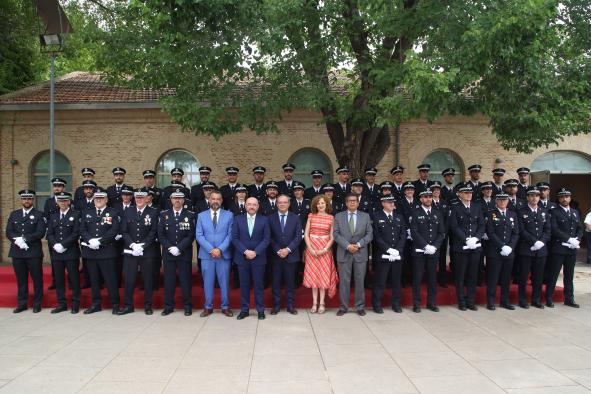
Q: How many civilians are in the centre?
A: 5